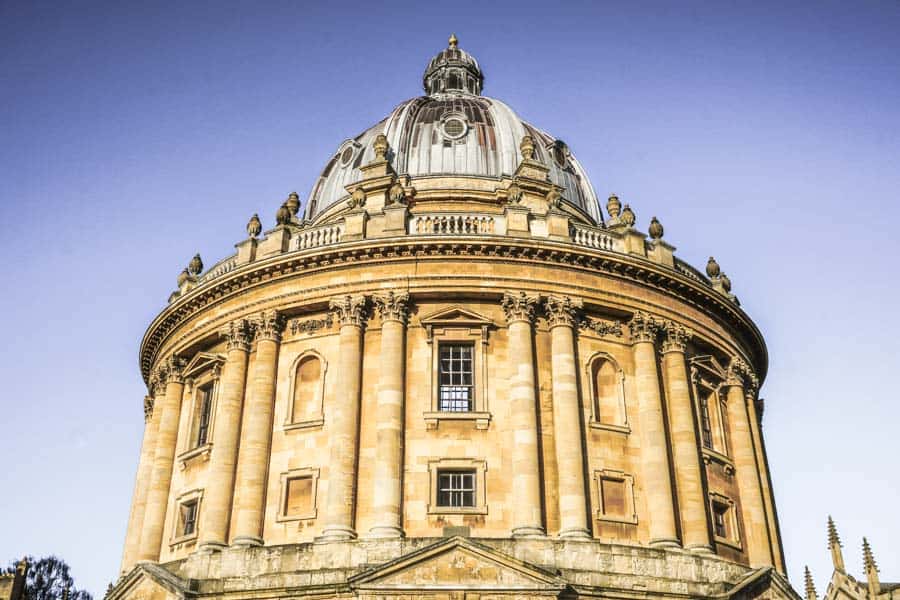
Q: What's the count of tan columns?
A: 12